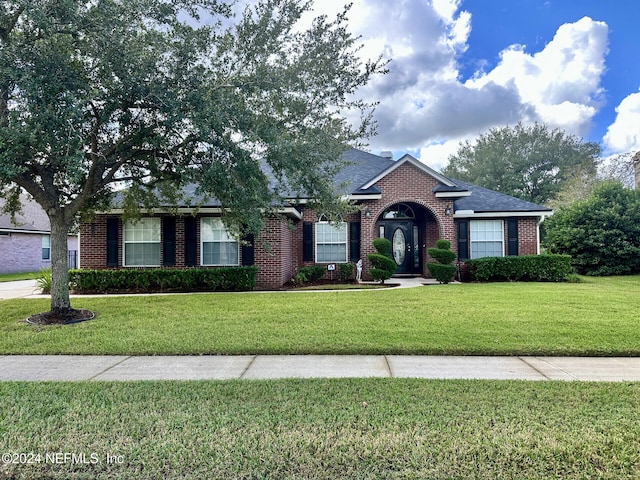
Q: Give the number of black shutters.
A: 8